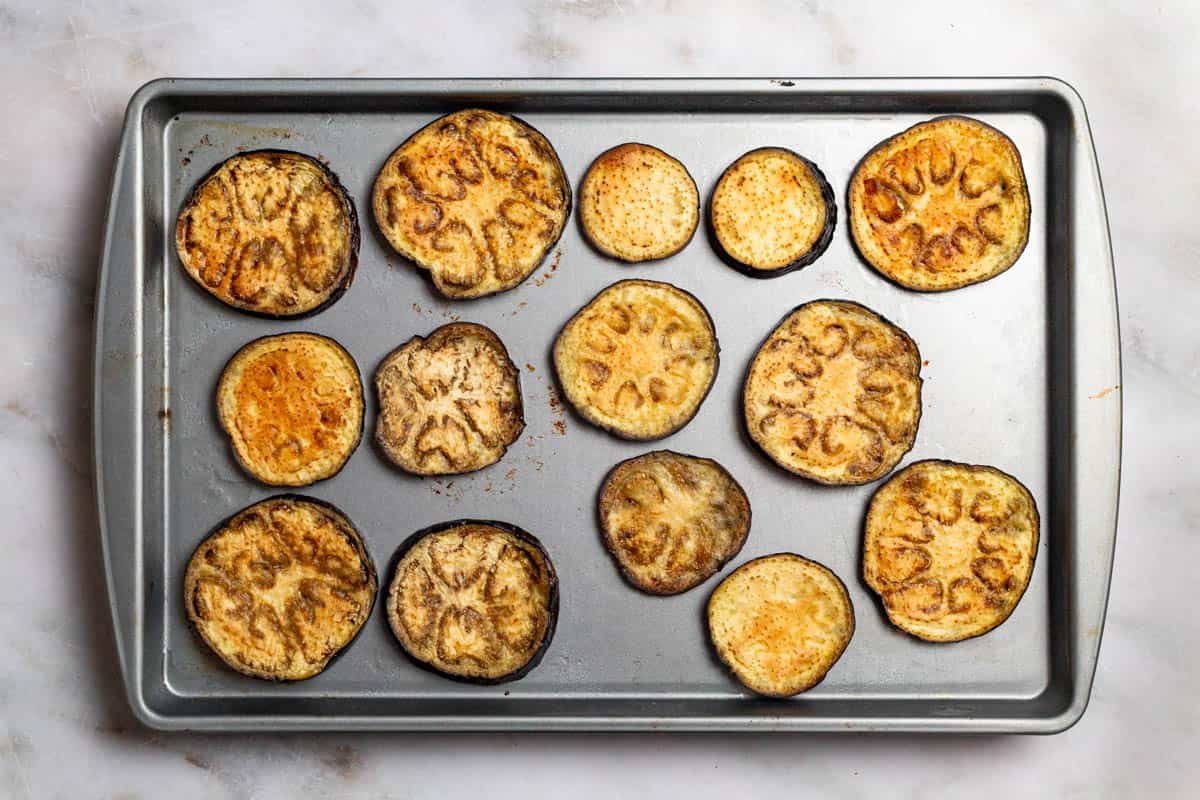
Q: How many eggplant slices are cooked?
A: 14